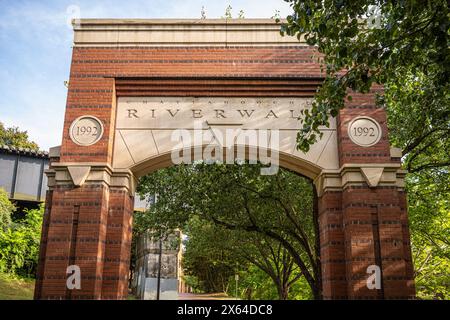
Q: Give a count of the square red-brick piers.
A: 2